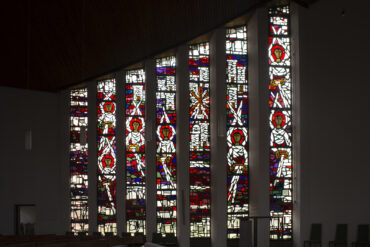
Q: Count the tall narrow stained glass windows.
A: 7